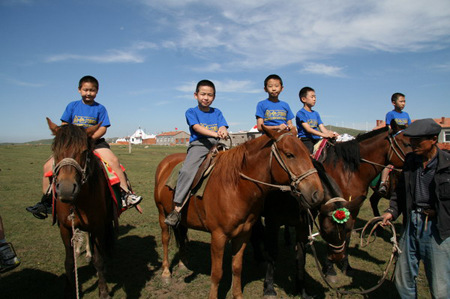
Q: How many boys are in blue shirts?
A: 5